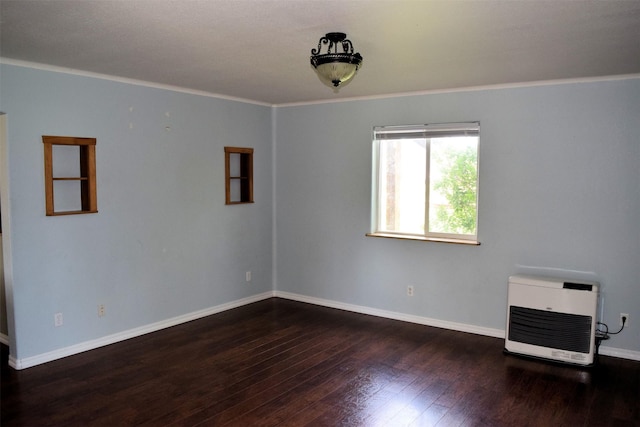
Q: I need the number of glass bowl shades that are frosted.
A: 1